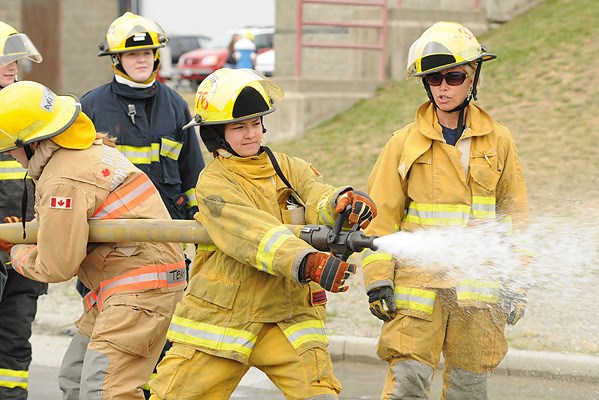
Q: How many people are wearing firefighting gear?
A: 5